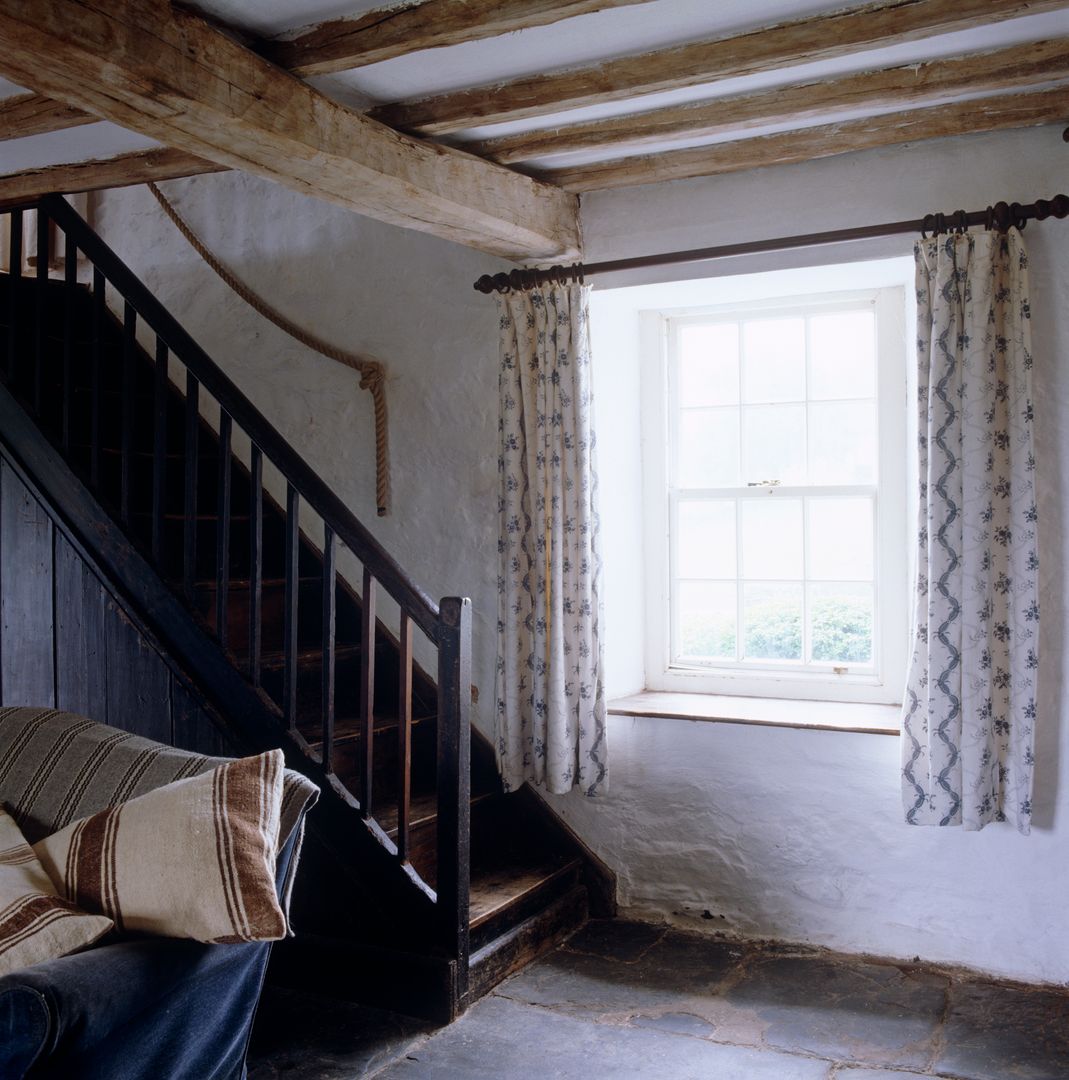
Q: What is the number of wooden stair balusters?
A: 13